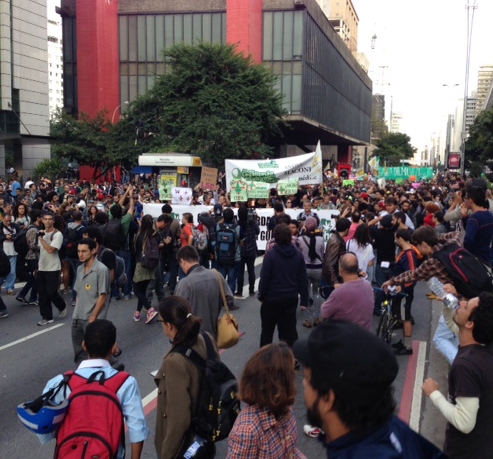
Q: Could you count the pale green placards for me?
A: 4